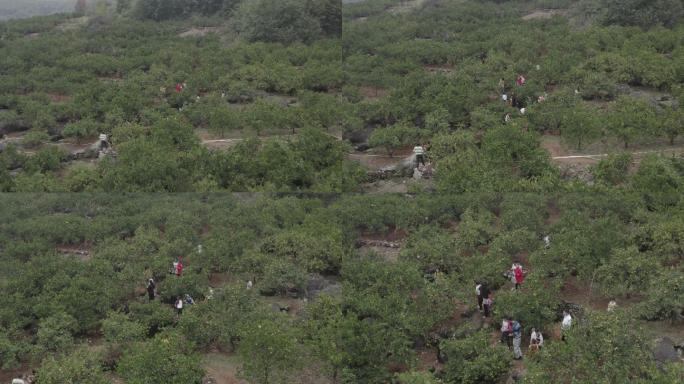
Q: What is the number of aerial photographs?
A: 4